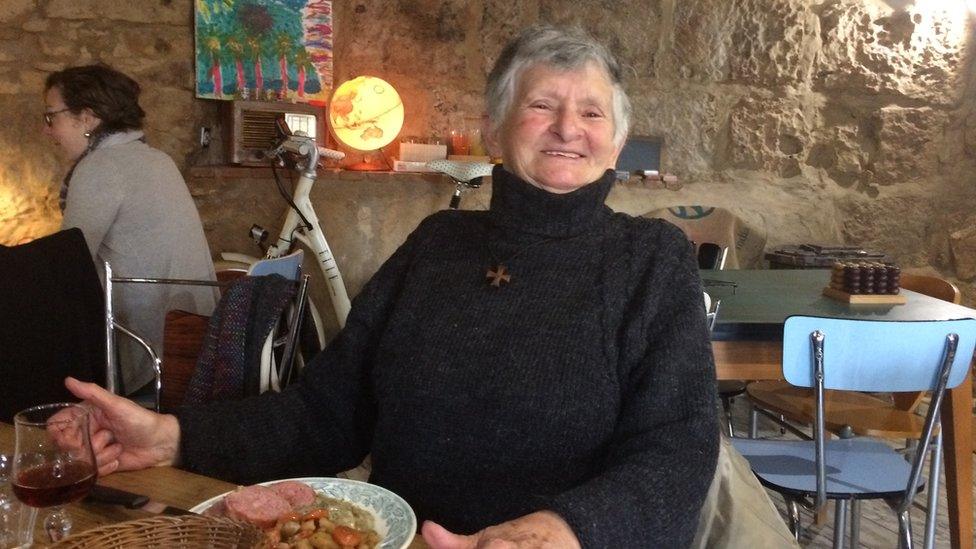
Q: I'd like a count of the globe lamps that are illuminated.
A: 1